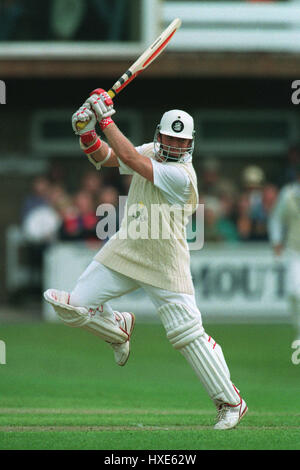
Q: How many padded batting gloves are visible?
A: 2